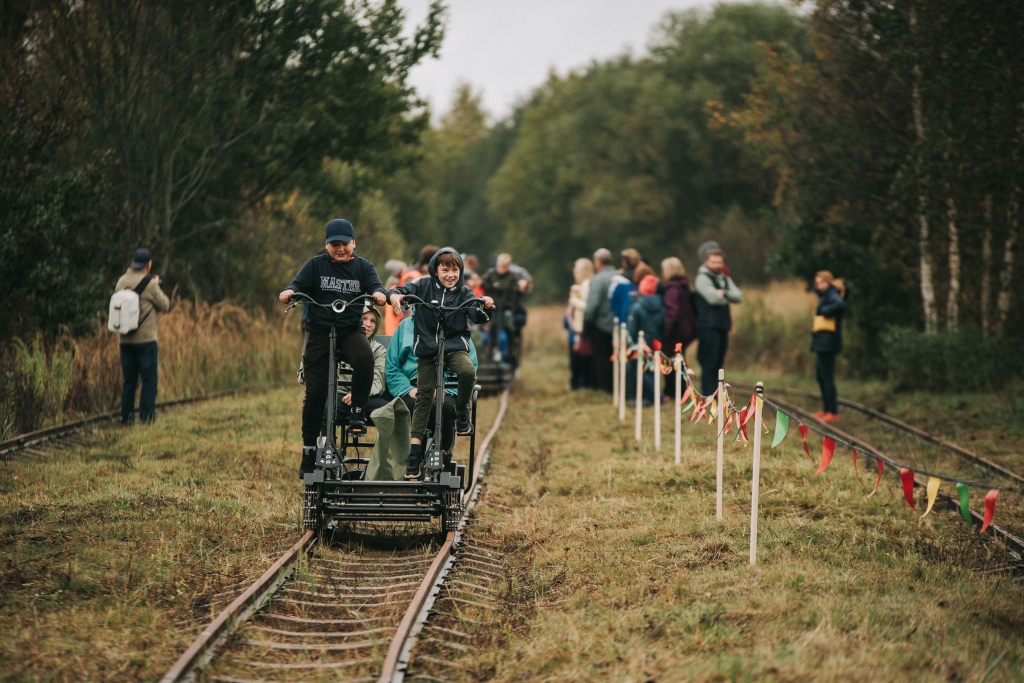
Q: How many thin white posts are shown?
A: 7